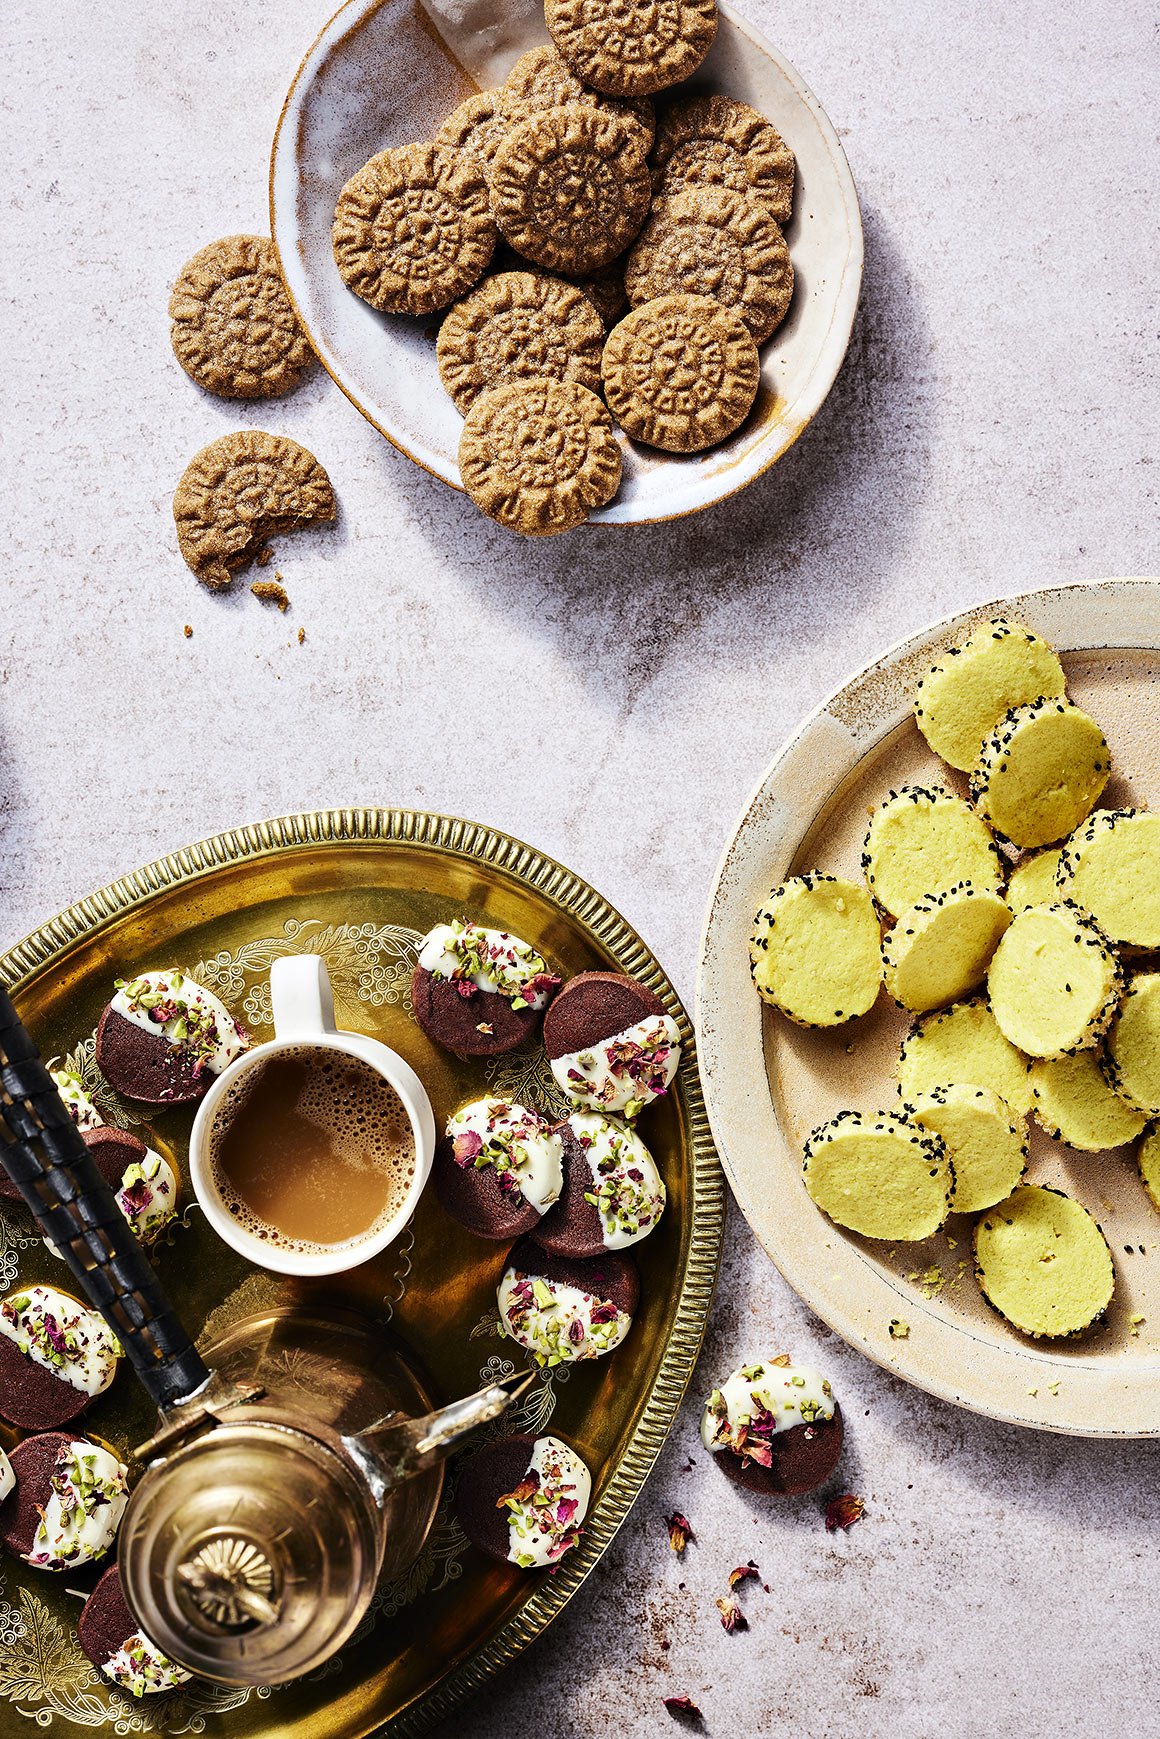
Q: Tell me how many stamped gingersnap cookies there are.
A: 13